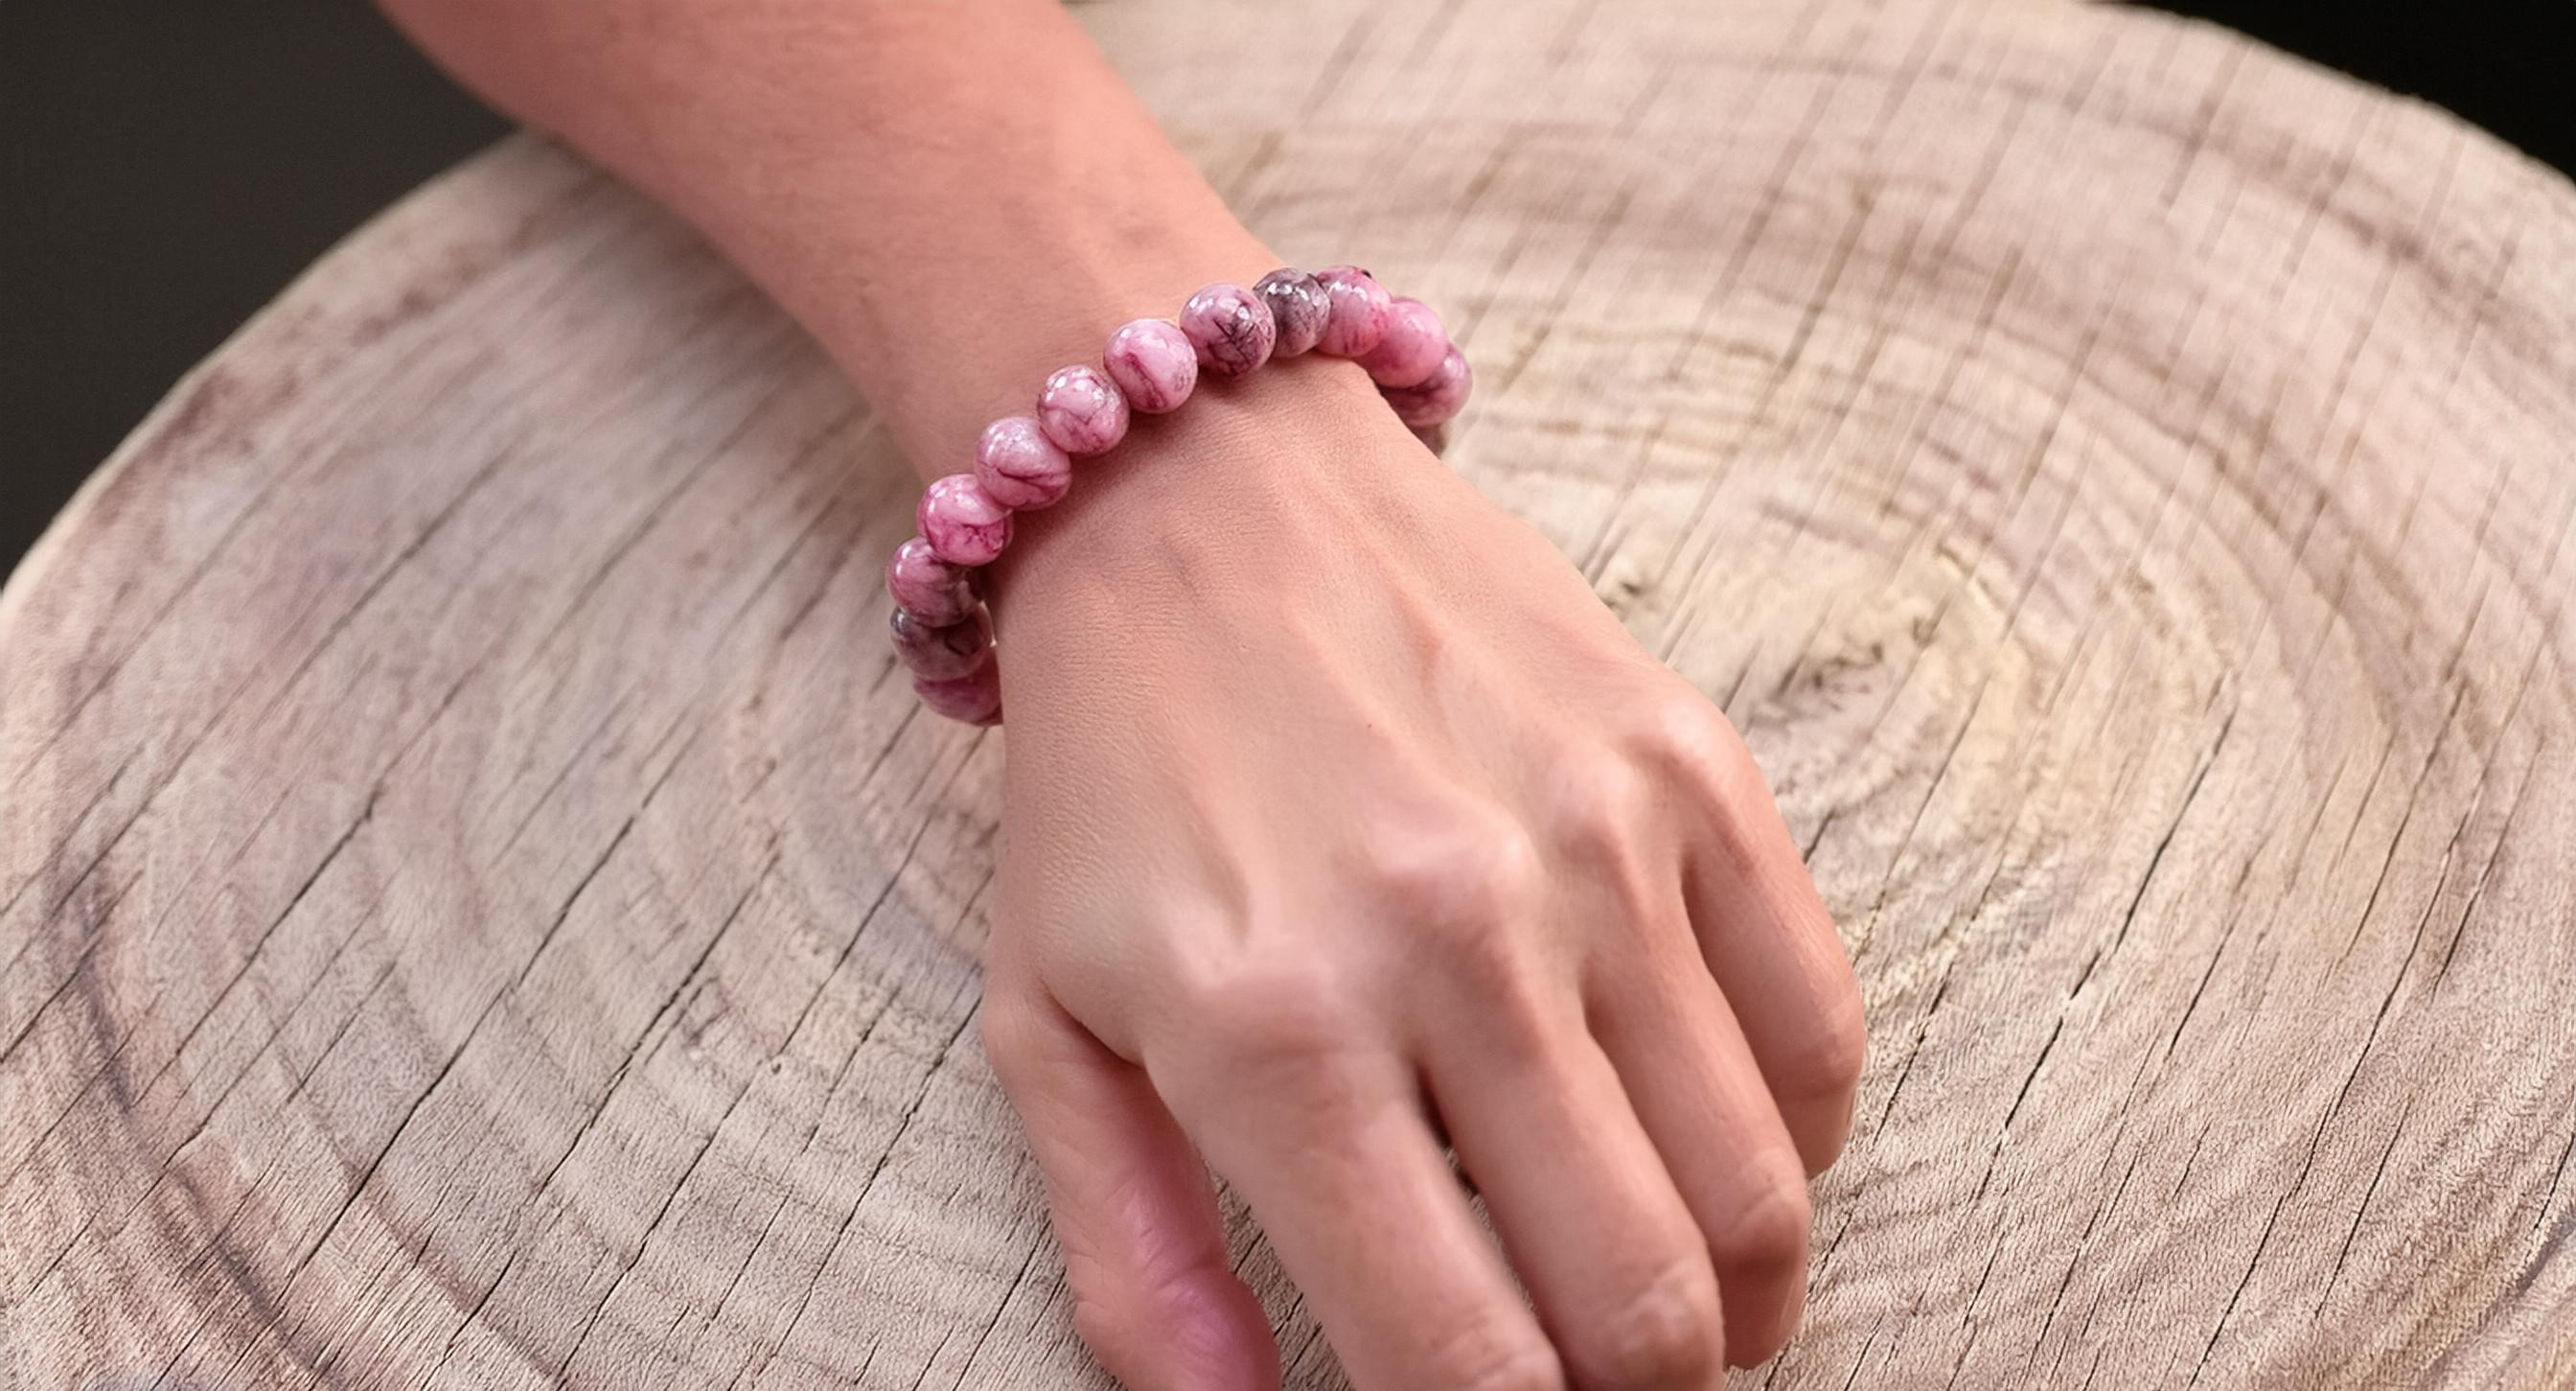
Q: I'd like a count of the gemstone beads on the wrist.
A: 13